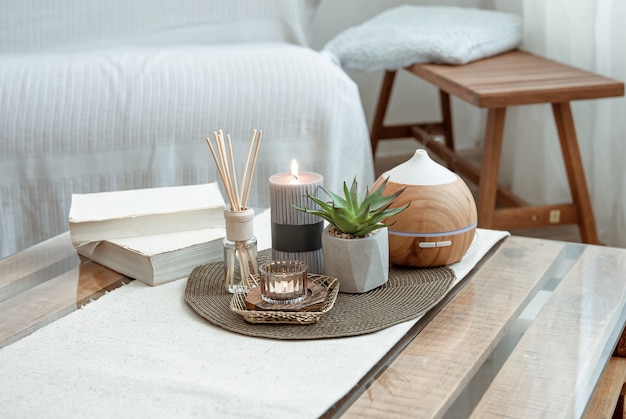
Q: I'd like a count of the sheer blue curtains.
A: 0